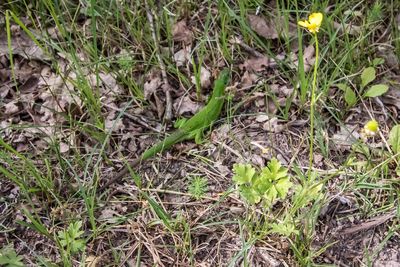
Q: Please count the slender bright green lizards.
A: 1